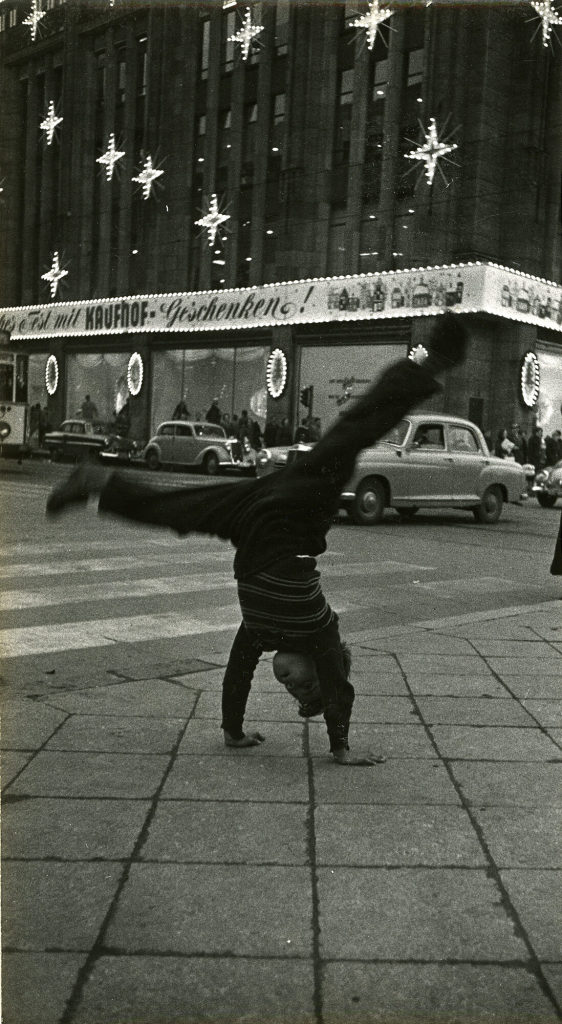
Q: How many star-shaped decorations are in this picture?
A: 10